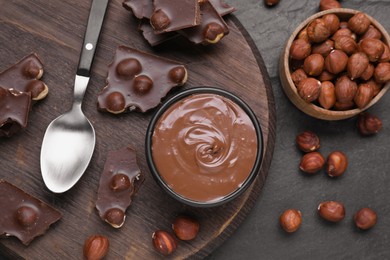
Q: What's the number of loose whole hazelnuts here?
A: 12